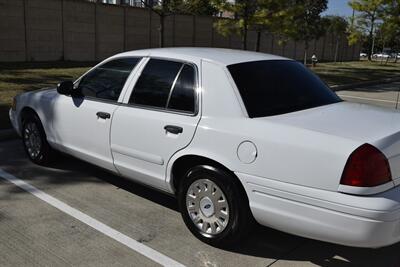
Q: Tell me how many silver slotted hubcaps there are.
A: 2